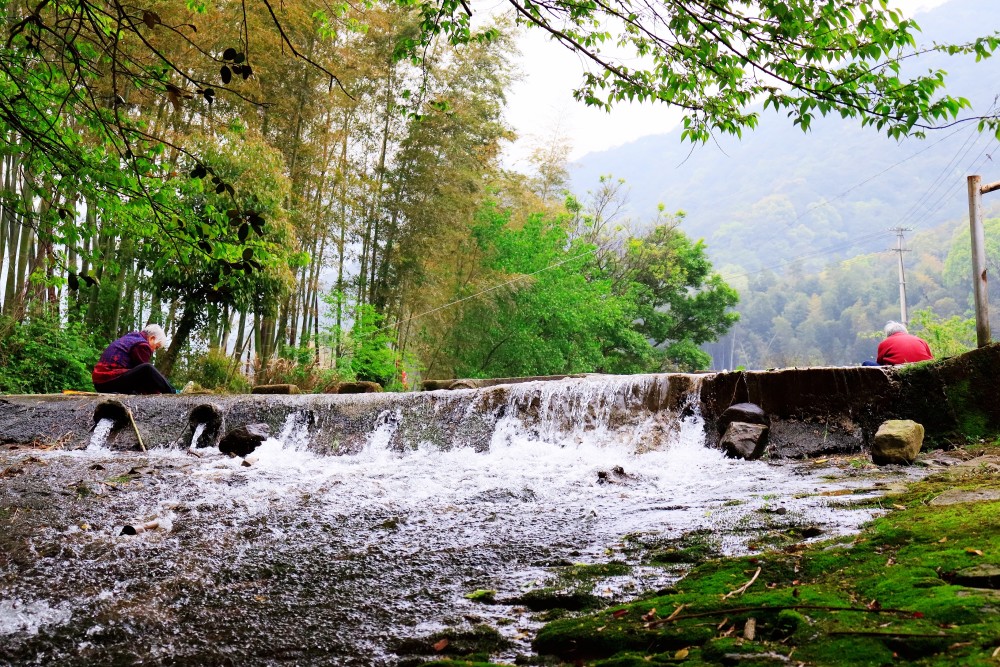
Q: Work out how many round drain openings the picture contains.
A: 2